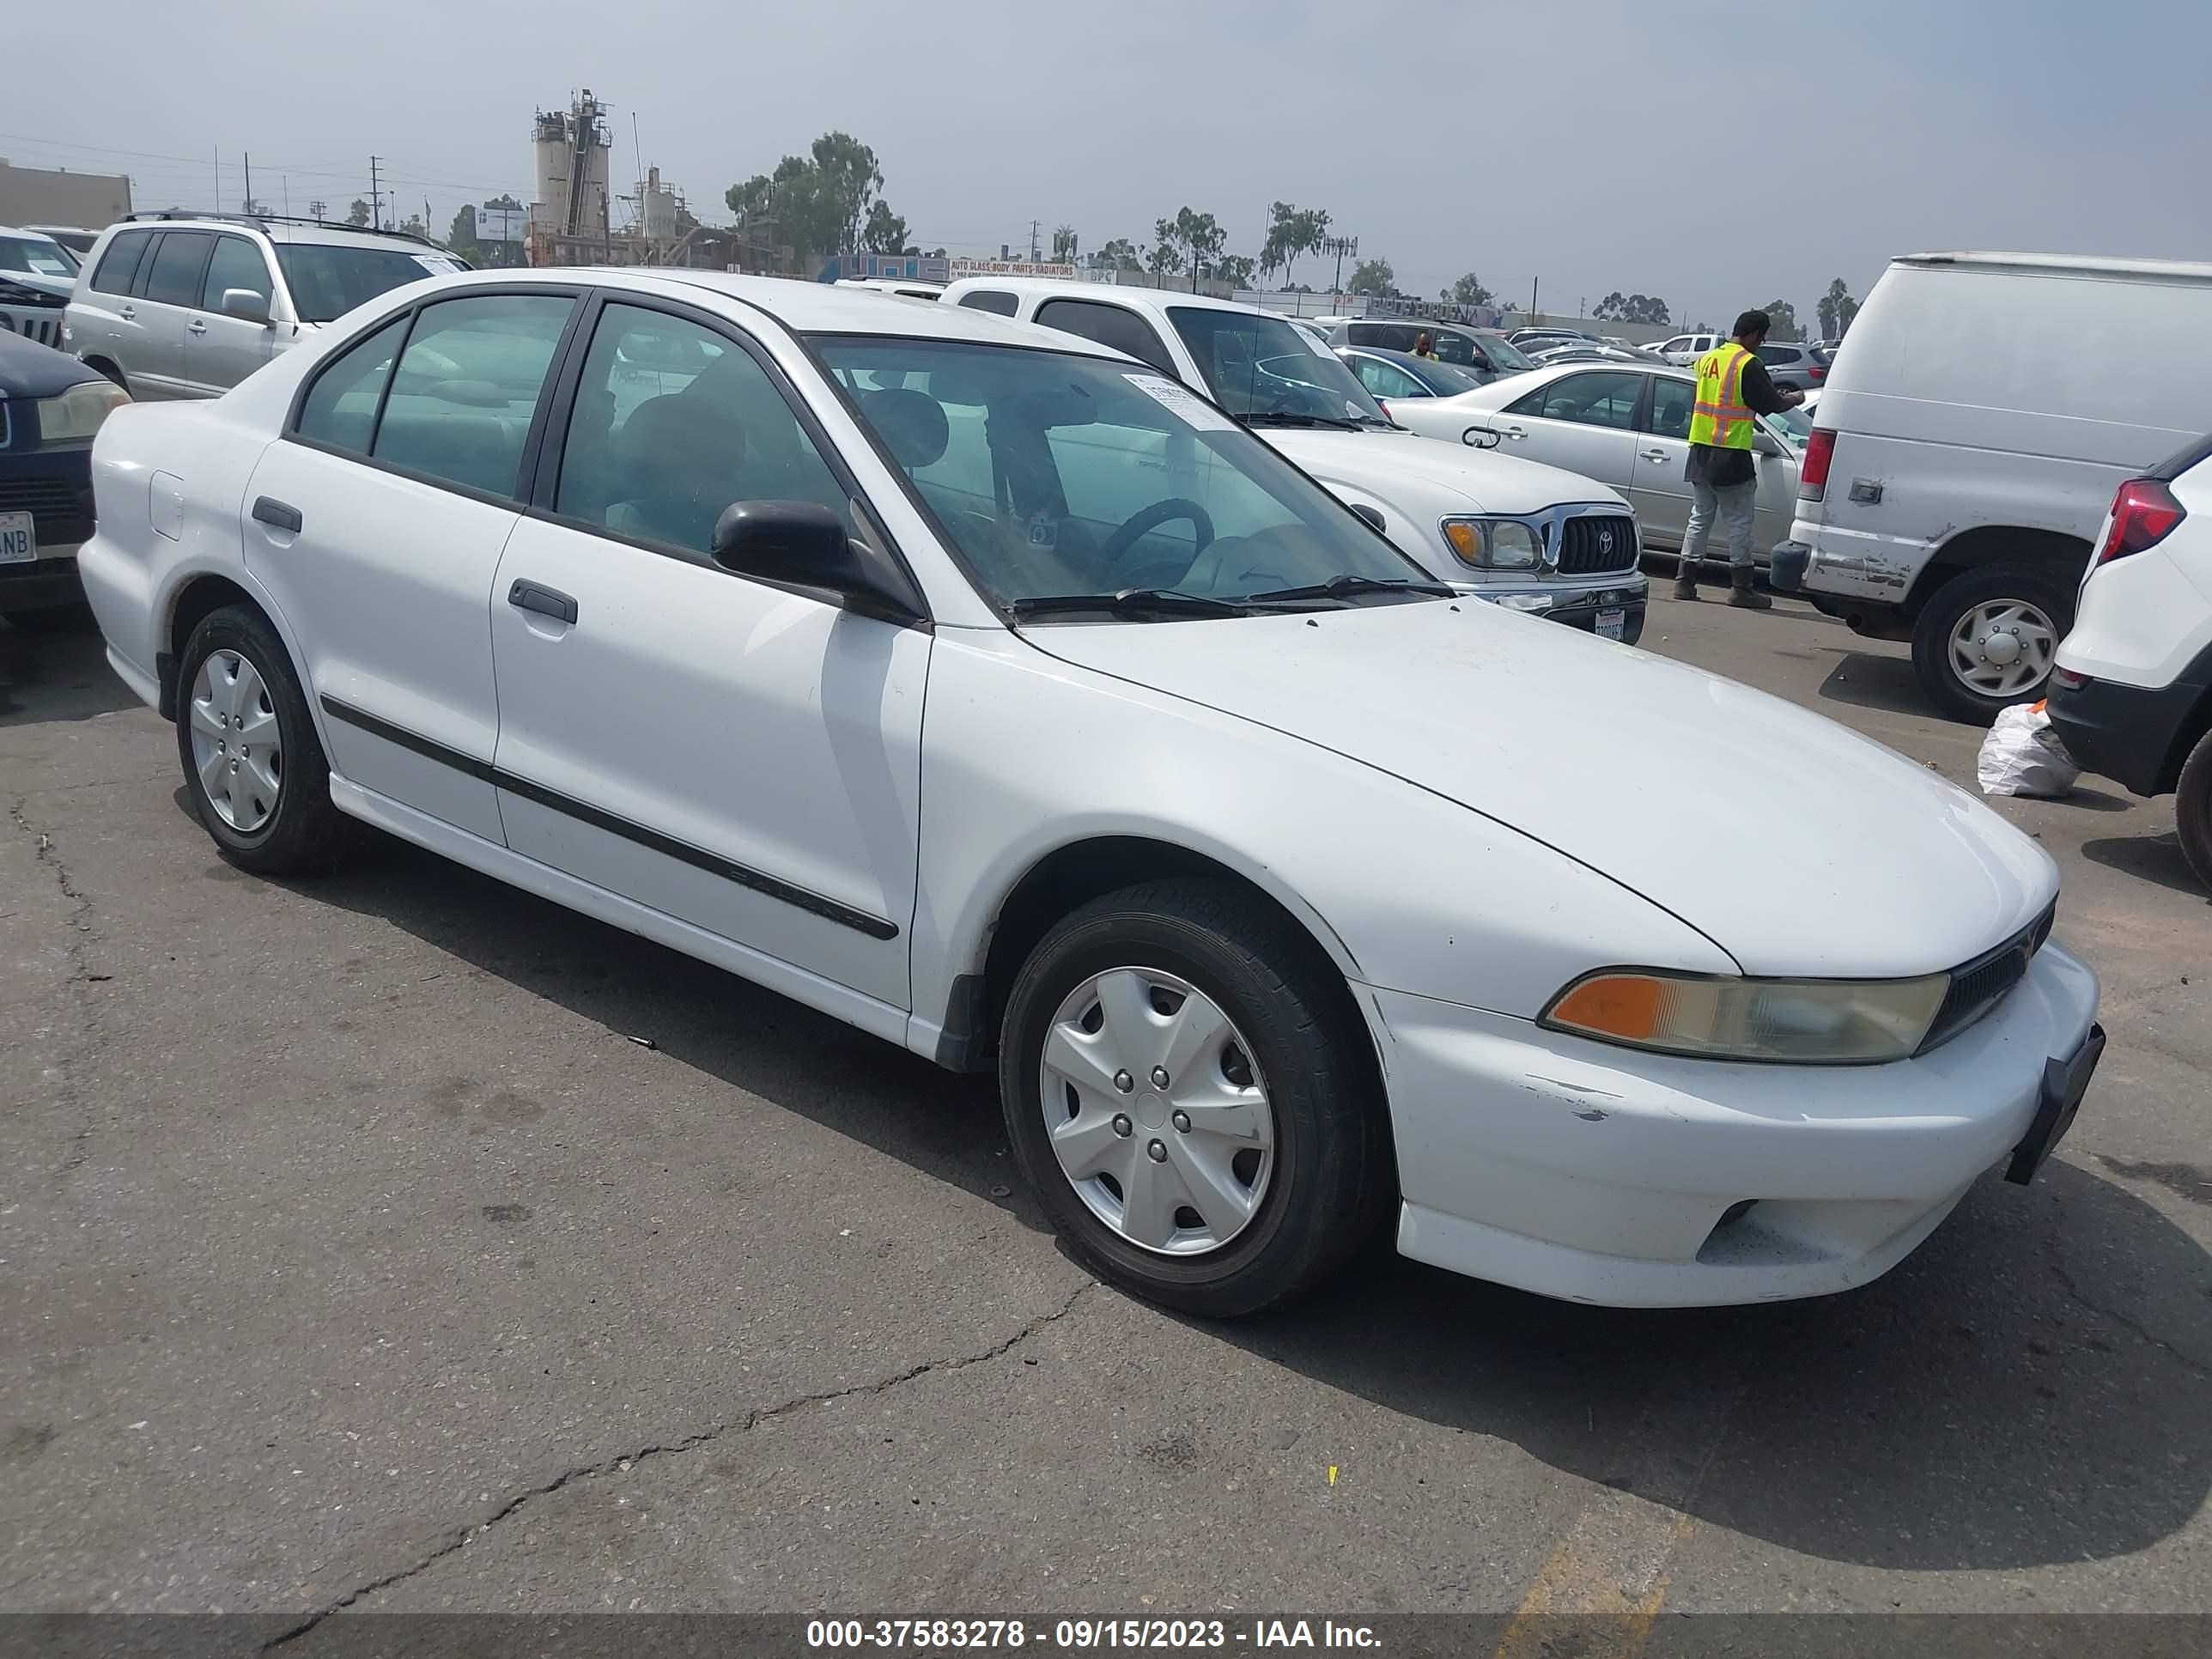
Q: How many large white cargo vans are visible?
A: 1